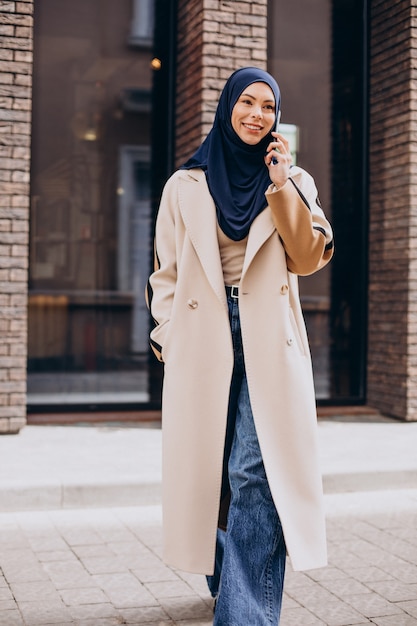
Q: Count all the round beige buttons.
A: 3